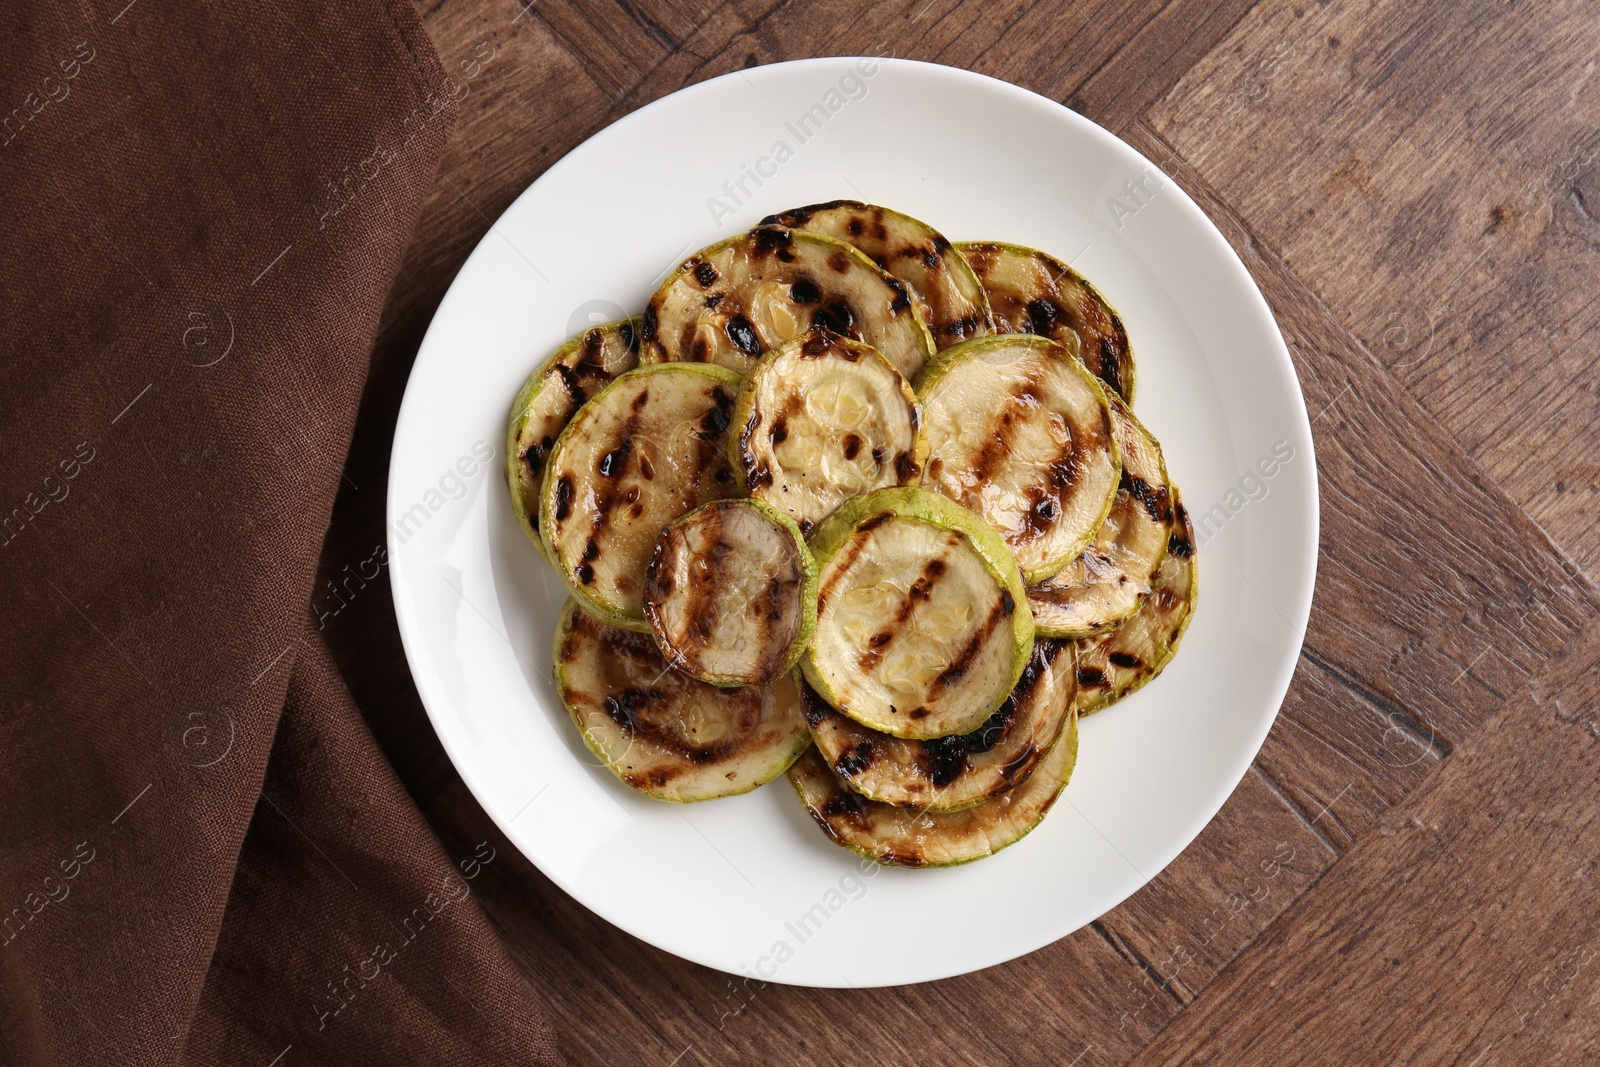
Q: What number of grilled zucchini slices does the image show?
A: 14